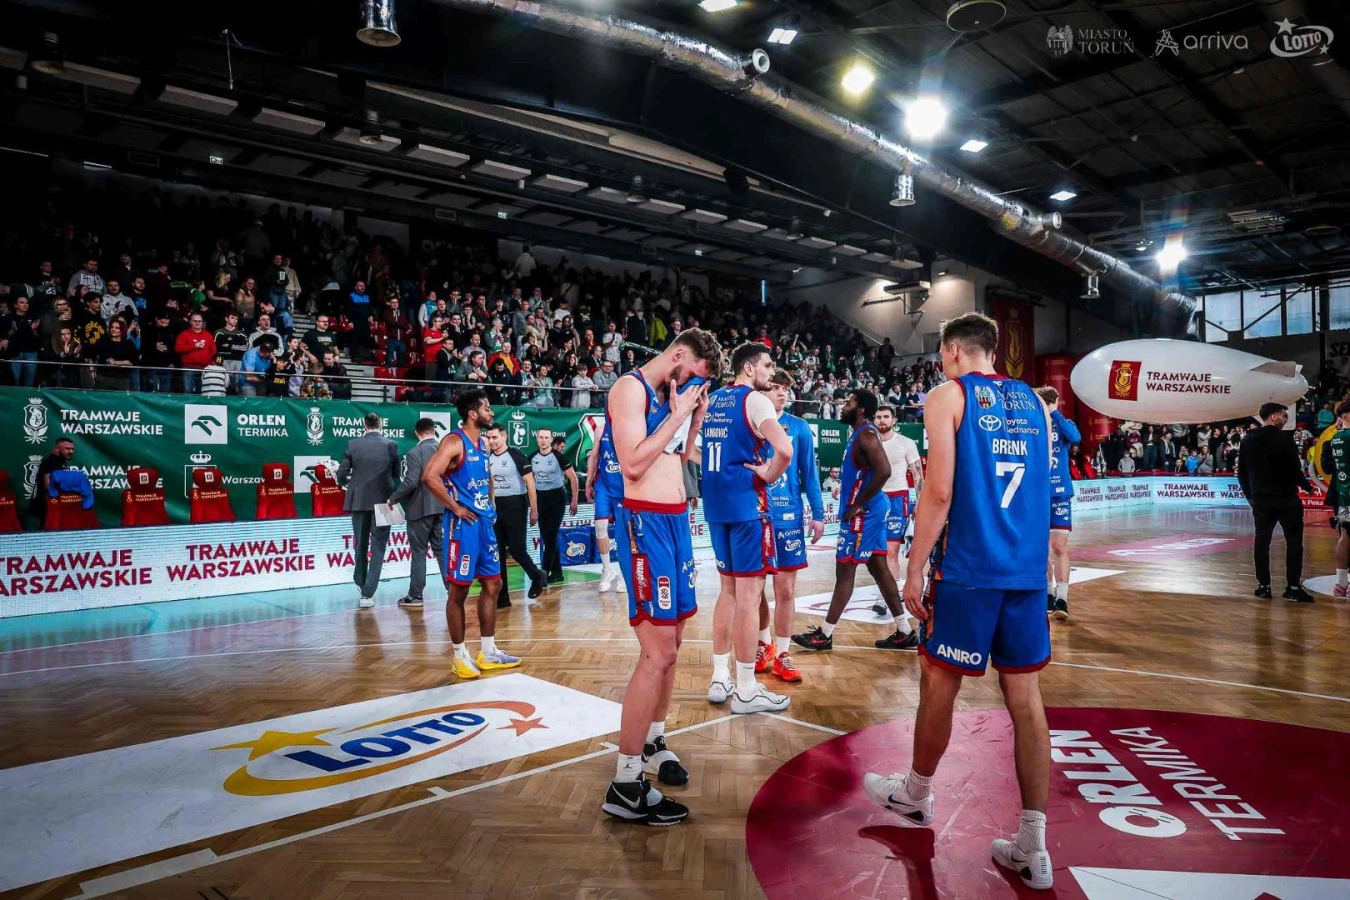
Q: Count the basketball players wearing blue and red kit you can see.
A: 9